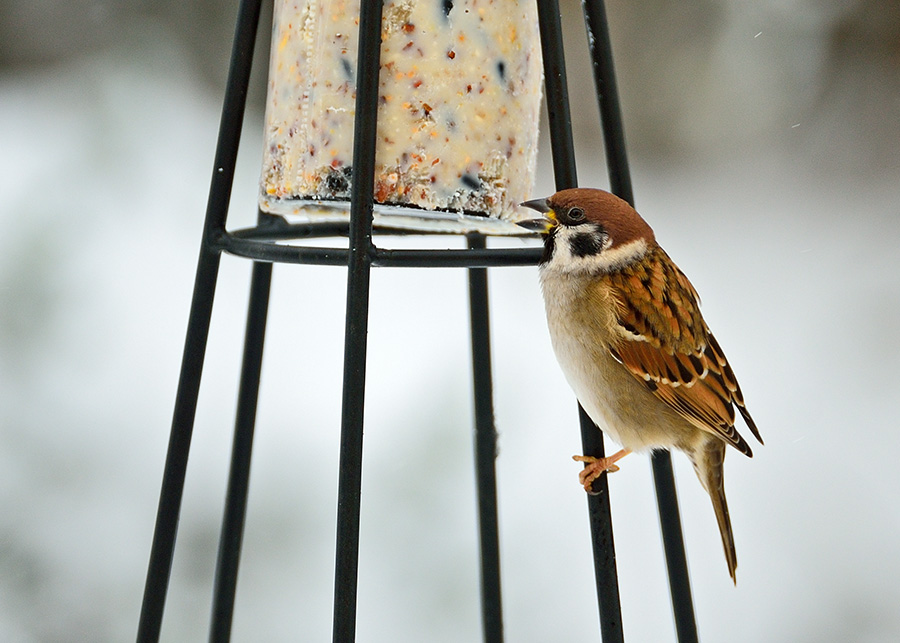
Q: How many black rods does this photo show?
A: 6